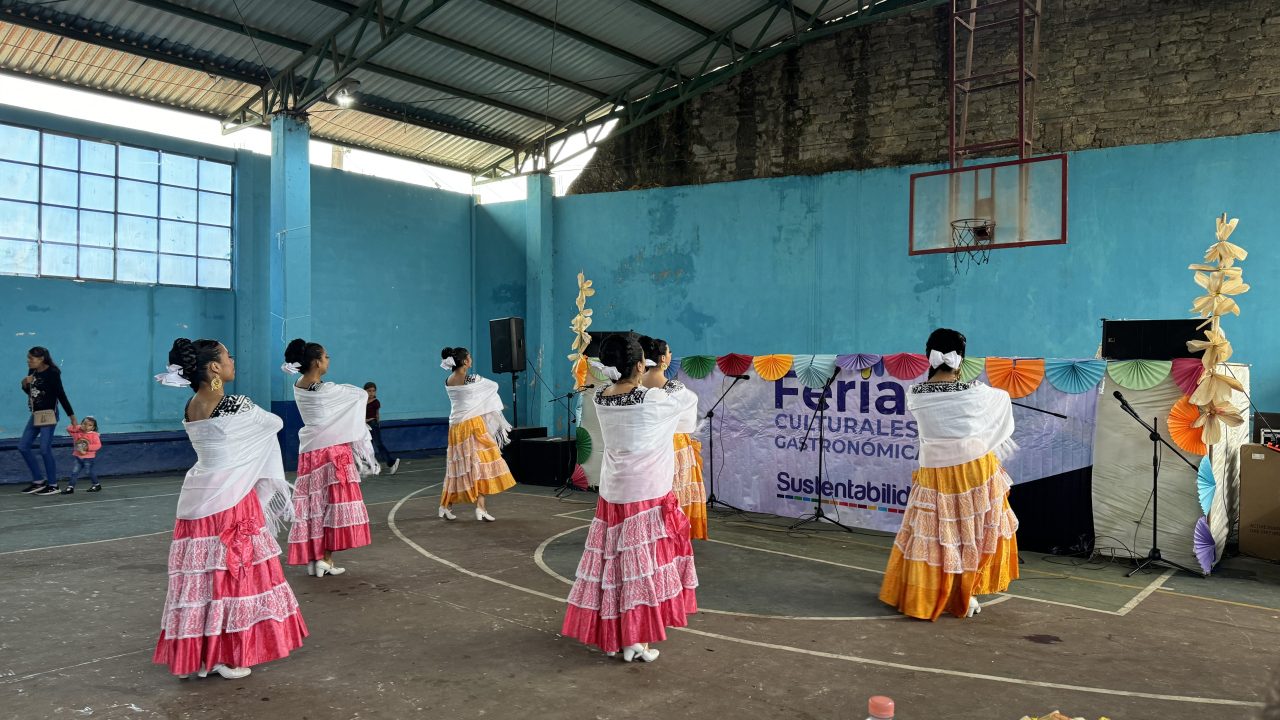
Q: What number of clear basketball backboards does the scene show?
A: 1